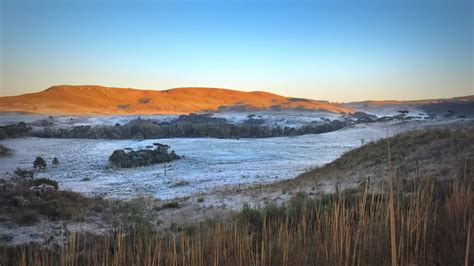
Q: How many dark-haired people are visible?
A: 0